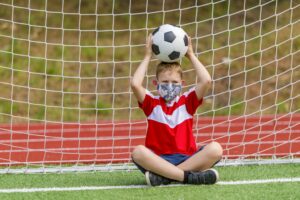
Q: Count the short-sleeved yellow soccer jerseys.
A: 0